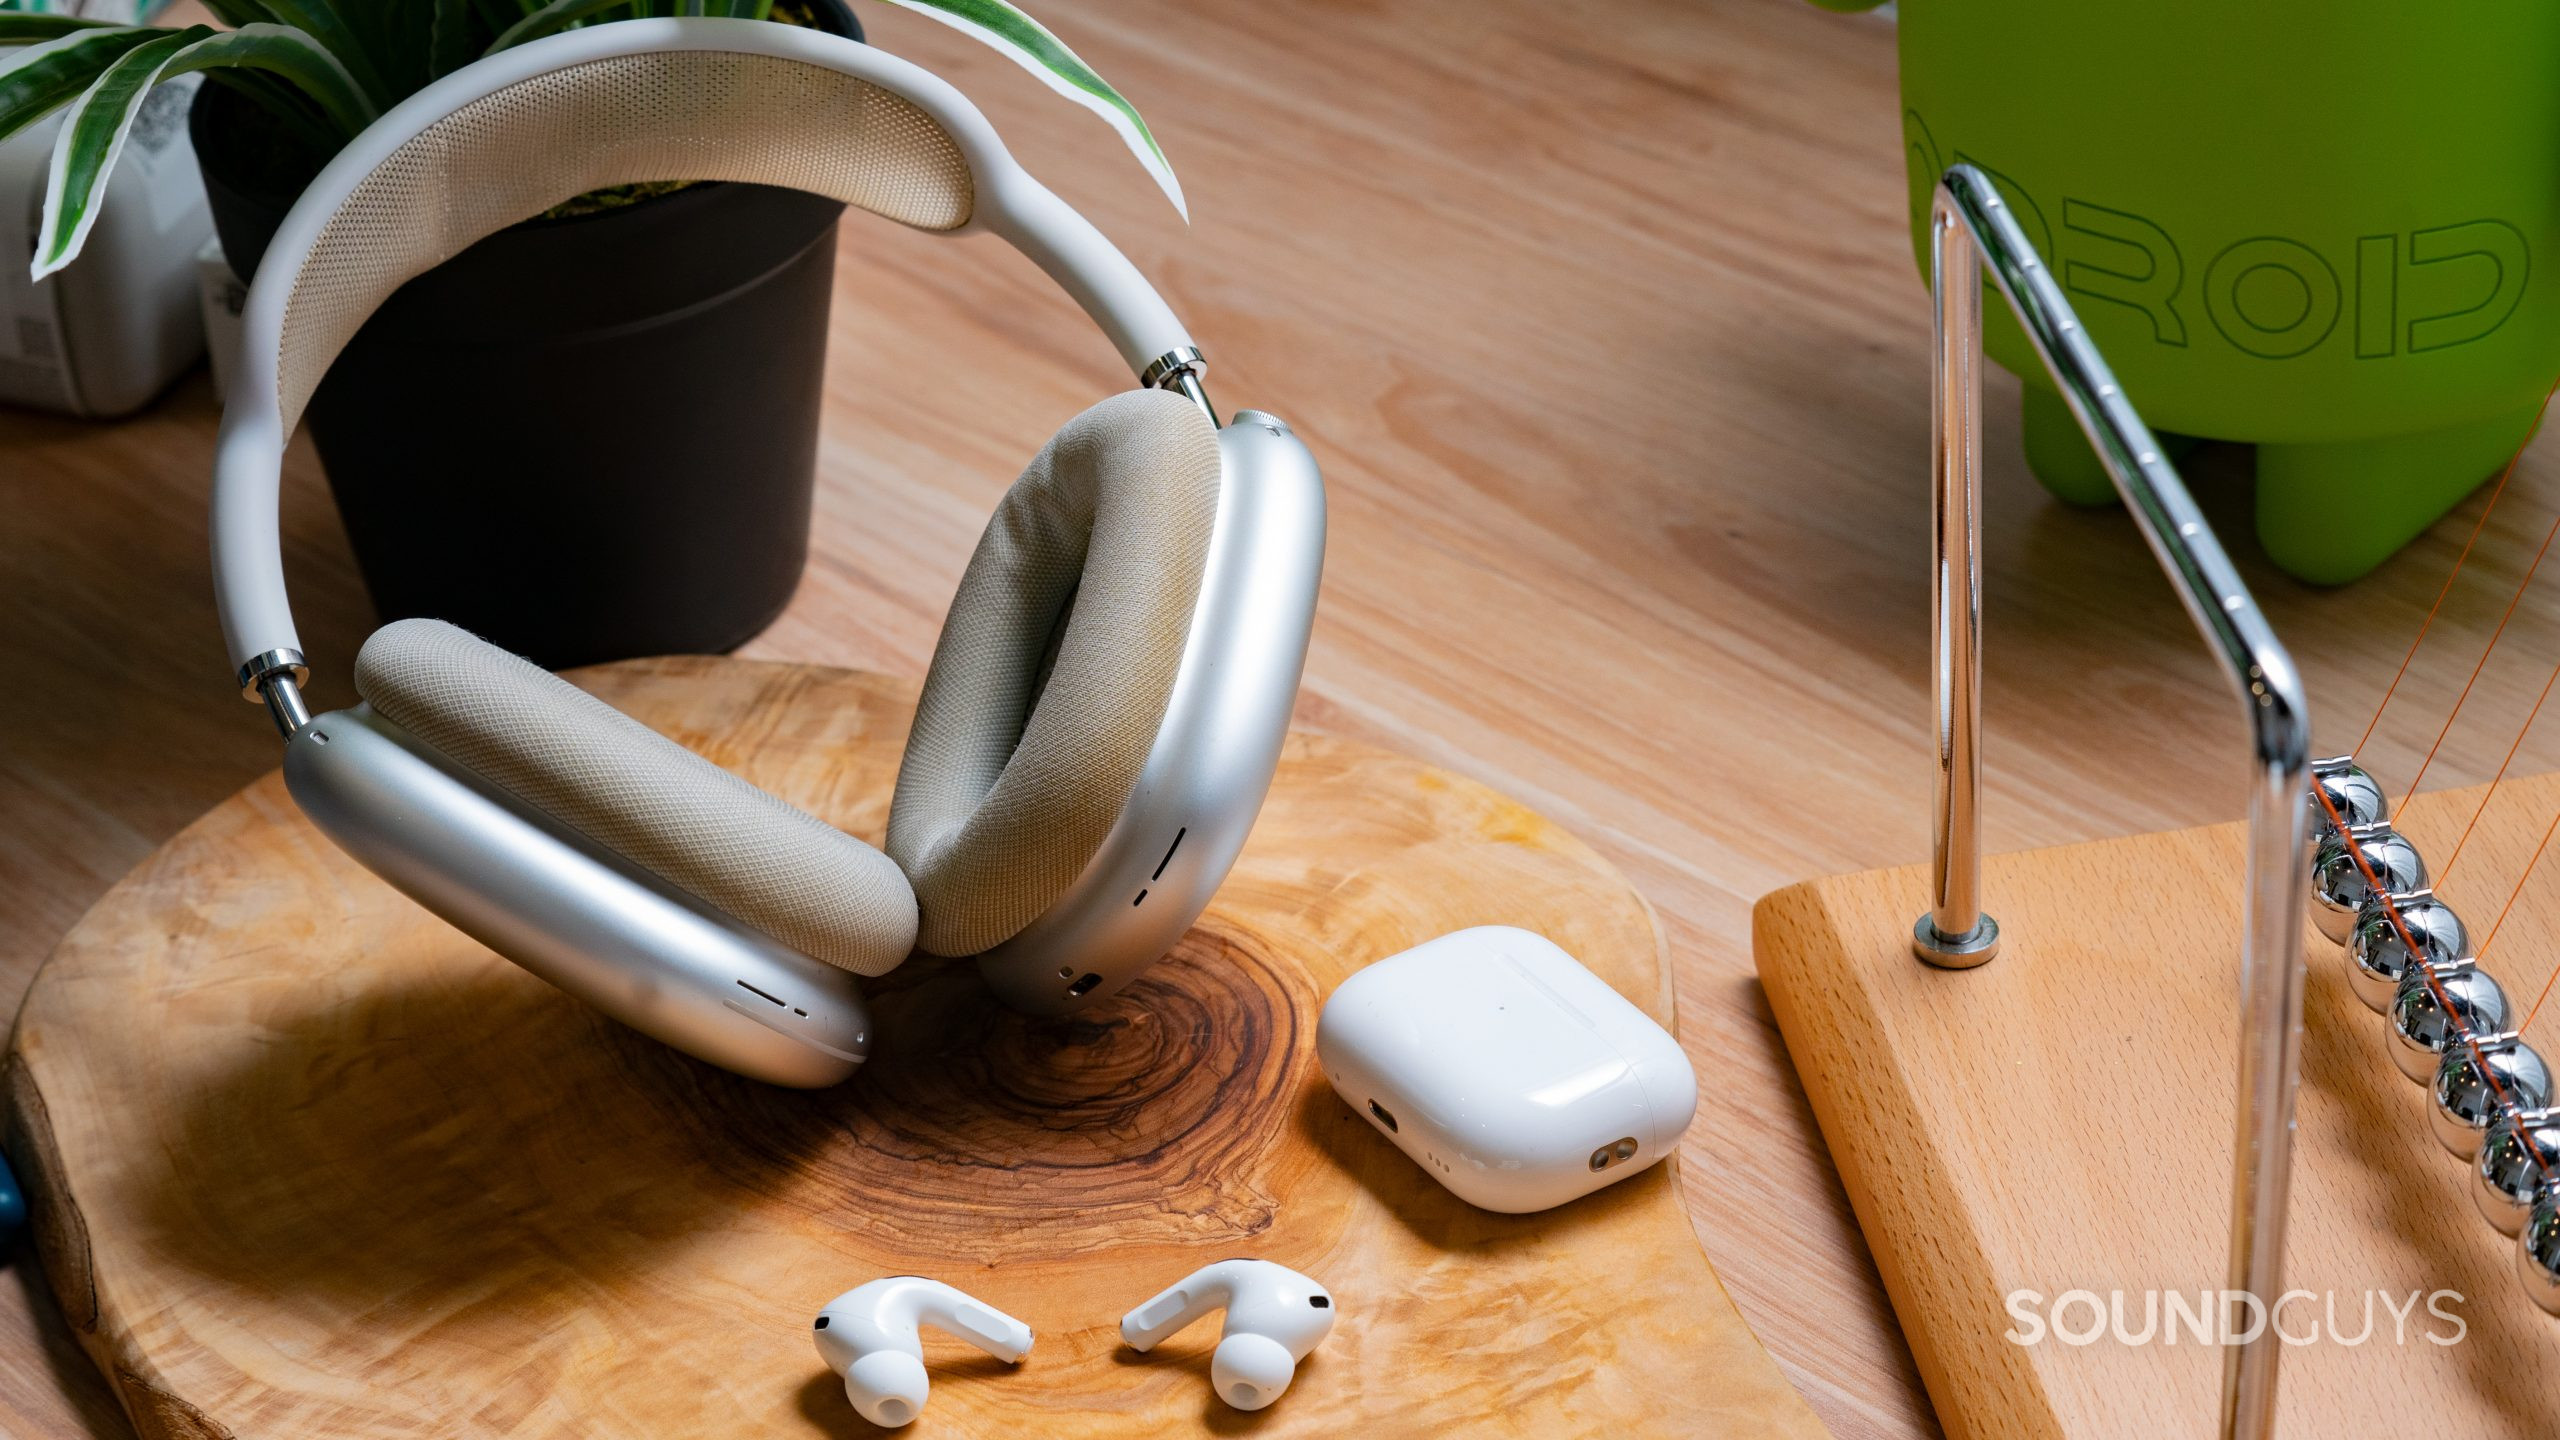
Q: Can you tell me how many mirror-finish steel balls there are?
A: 7